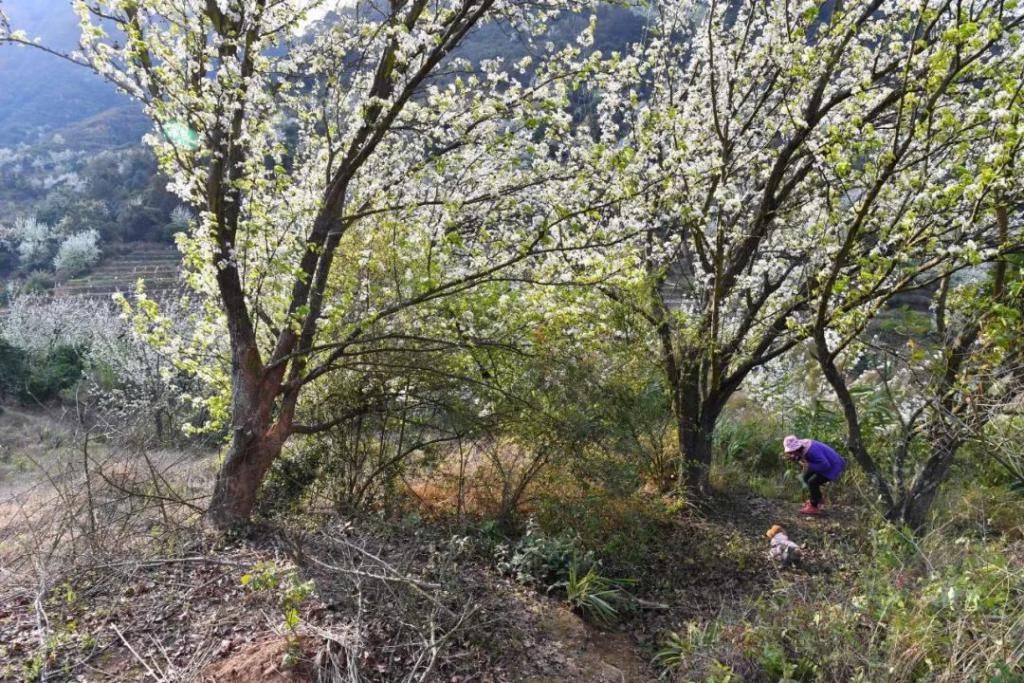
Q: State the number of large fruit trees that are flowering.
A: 3